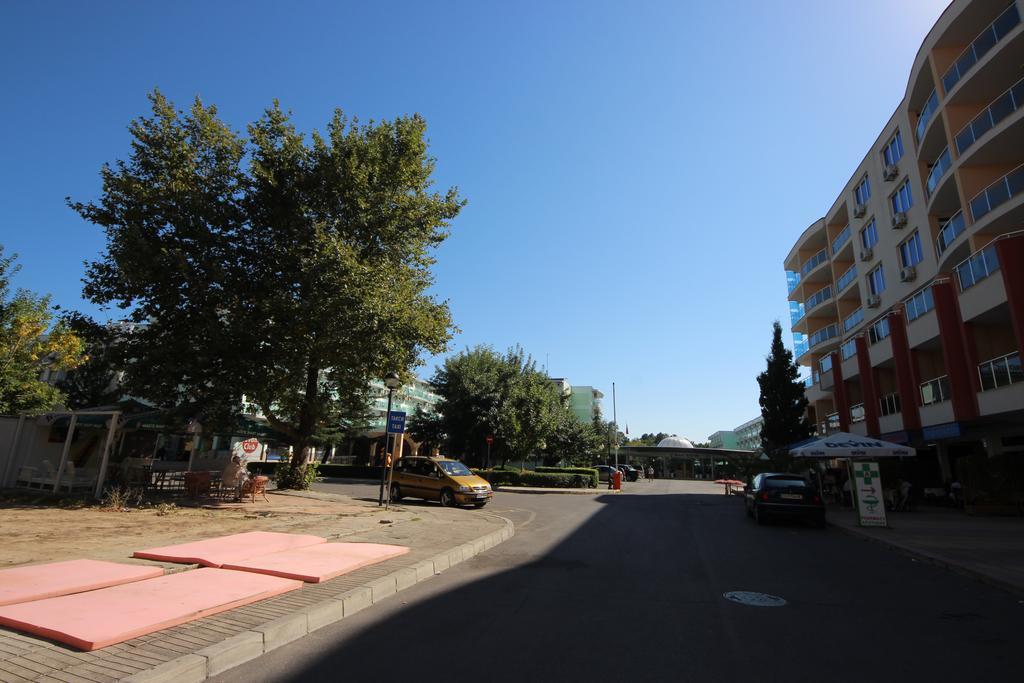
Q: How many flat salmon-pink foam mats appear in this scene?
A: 4